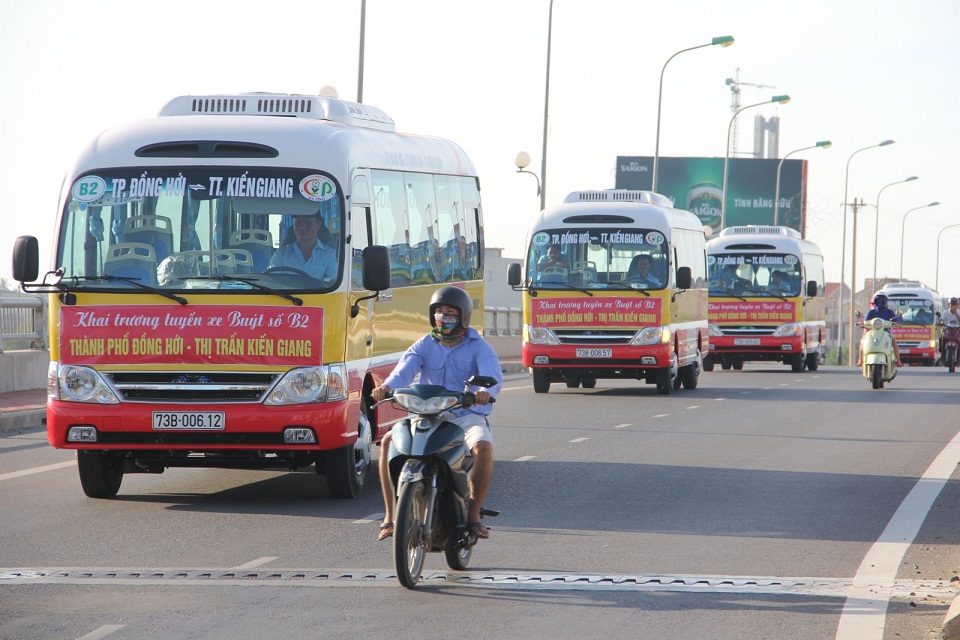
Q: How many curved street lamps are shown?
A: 7